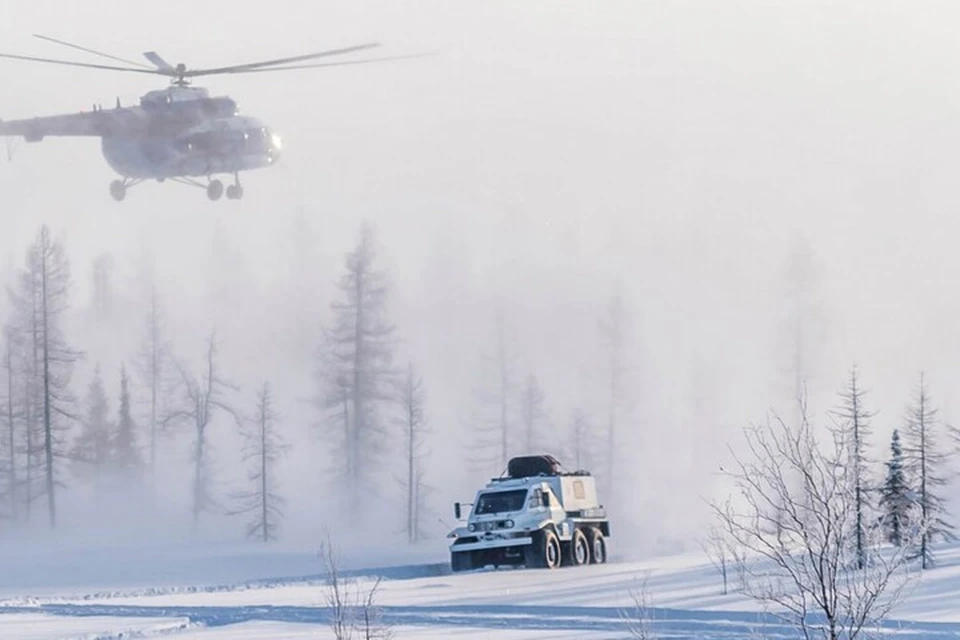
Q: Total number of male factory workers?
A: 0